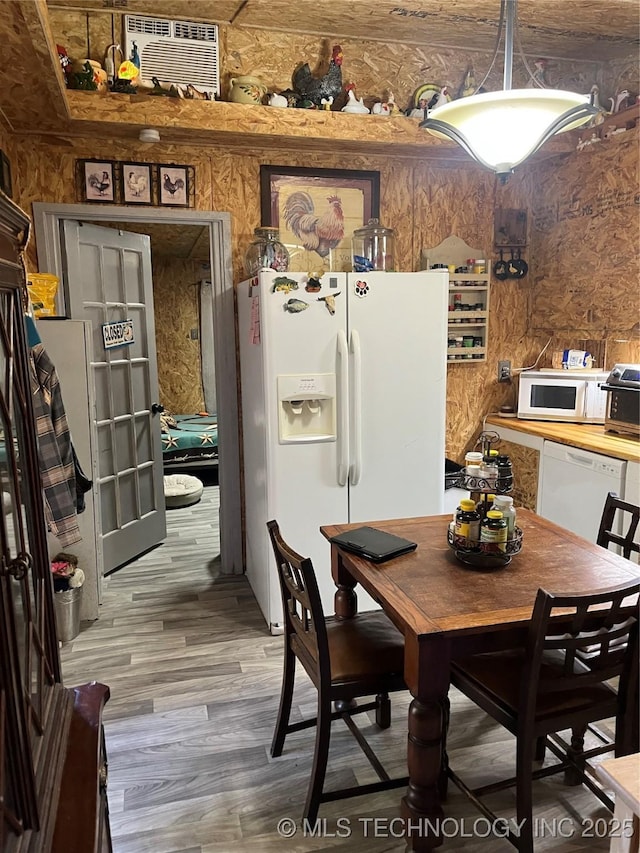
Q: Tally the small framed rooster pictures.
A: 3